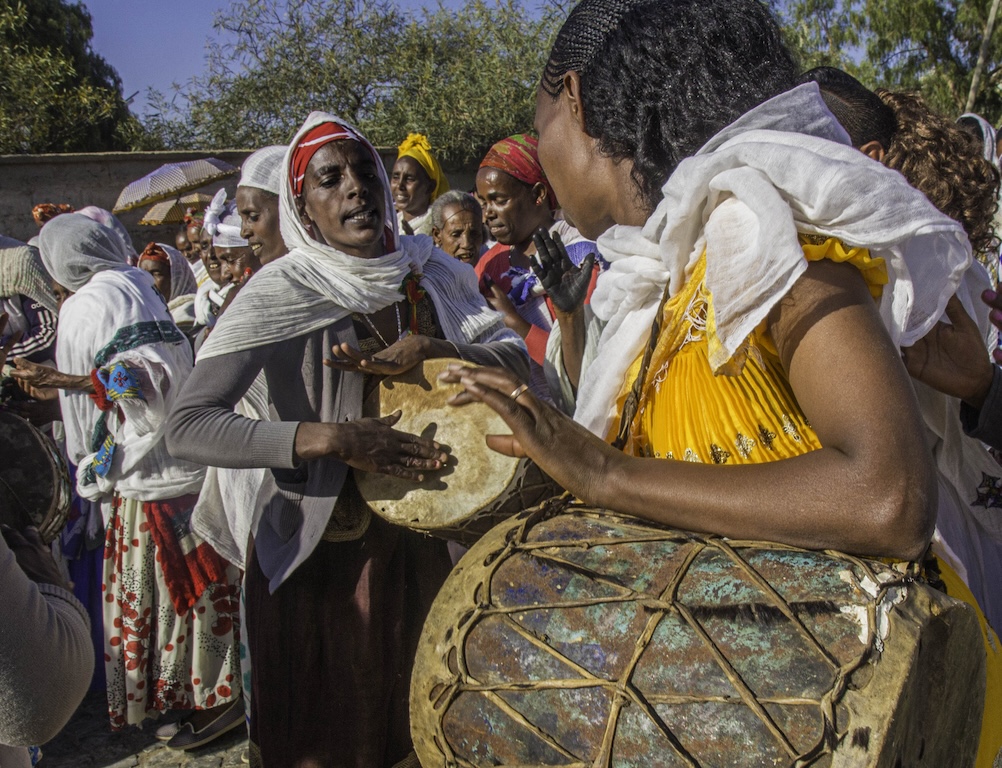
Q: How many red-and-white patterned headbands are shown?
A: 1